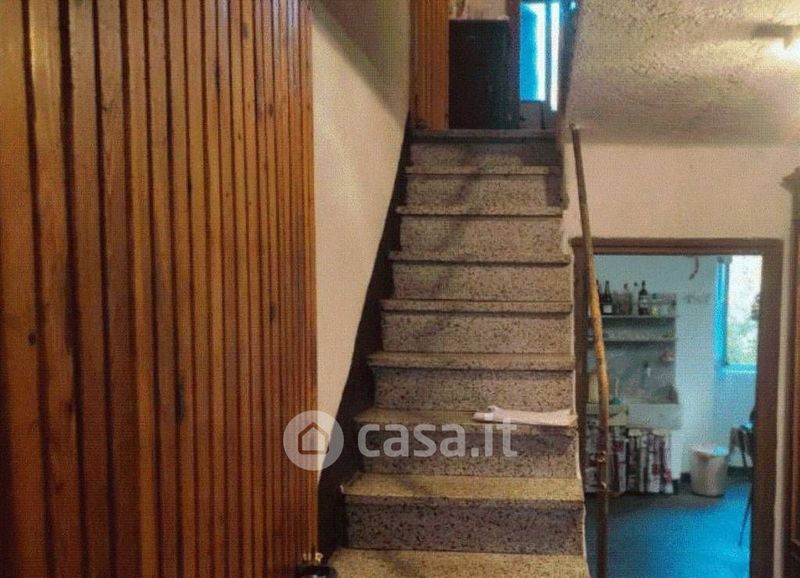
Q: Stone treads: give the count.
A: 9